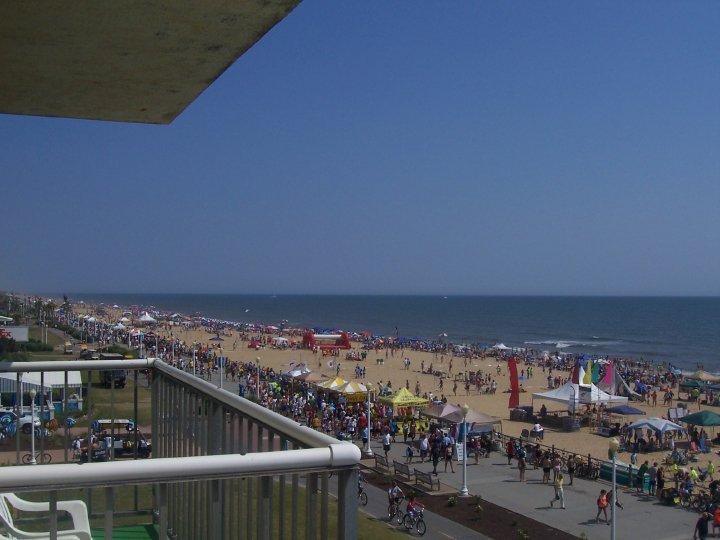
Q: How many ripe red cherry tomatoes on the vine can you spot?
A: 0